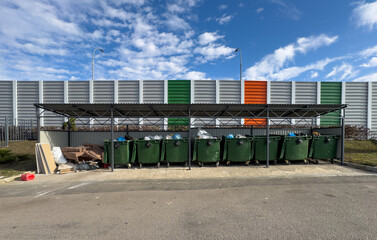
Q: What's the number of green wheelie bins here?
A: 8